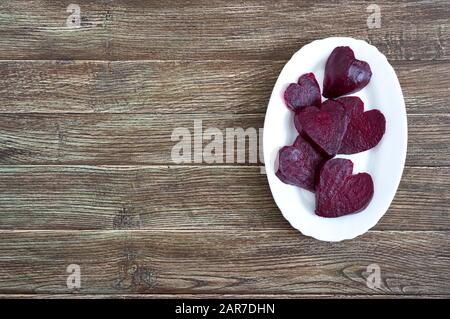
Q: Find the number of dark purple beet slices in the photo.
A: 6